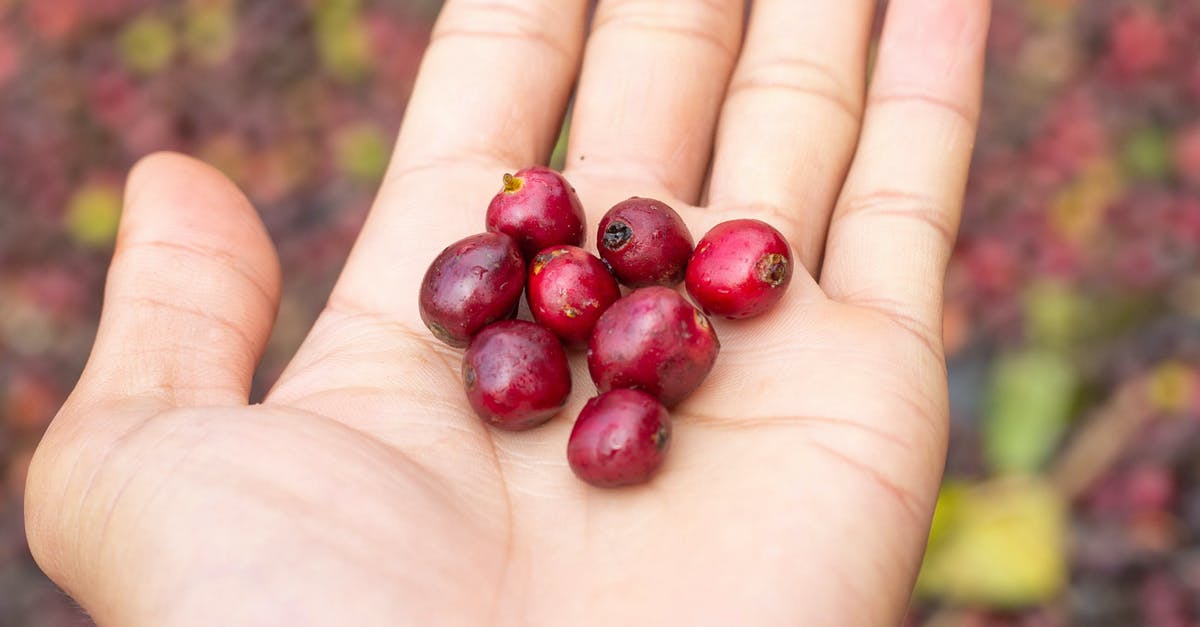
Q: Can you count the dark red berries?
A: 8